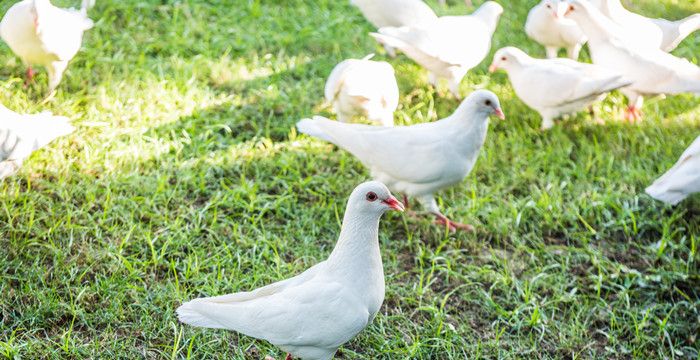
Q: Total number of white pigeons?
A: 12